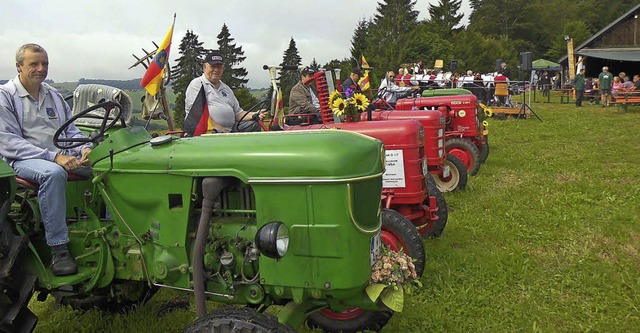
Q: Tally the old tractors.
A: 5